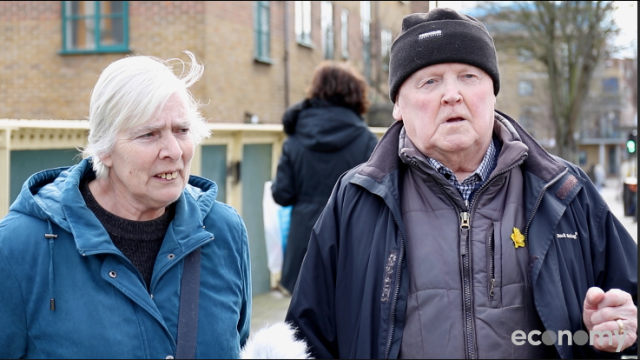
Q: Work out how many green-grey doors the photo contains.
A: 3